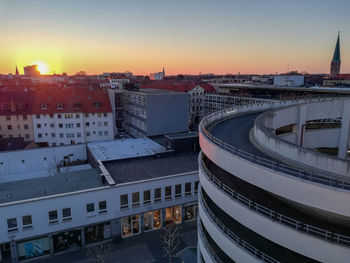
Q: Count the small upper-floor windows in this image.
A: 14